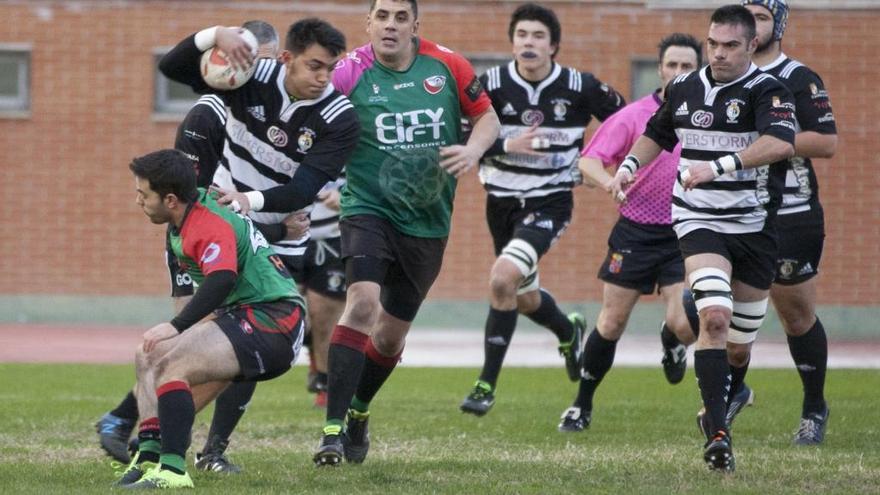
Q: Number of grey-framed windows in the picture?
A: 4